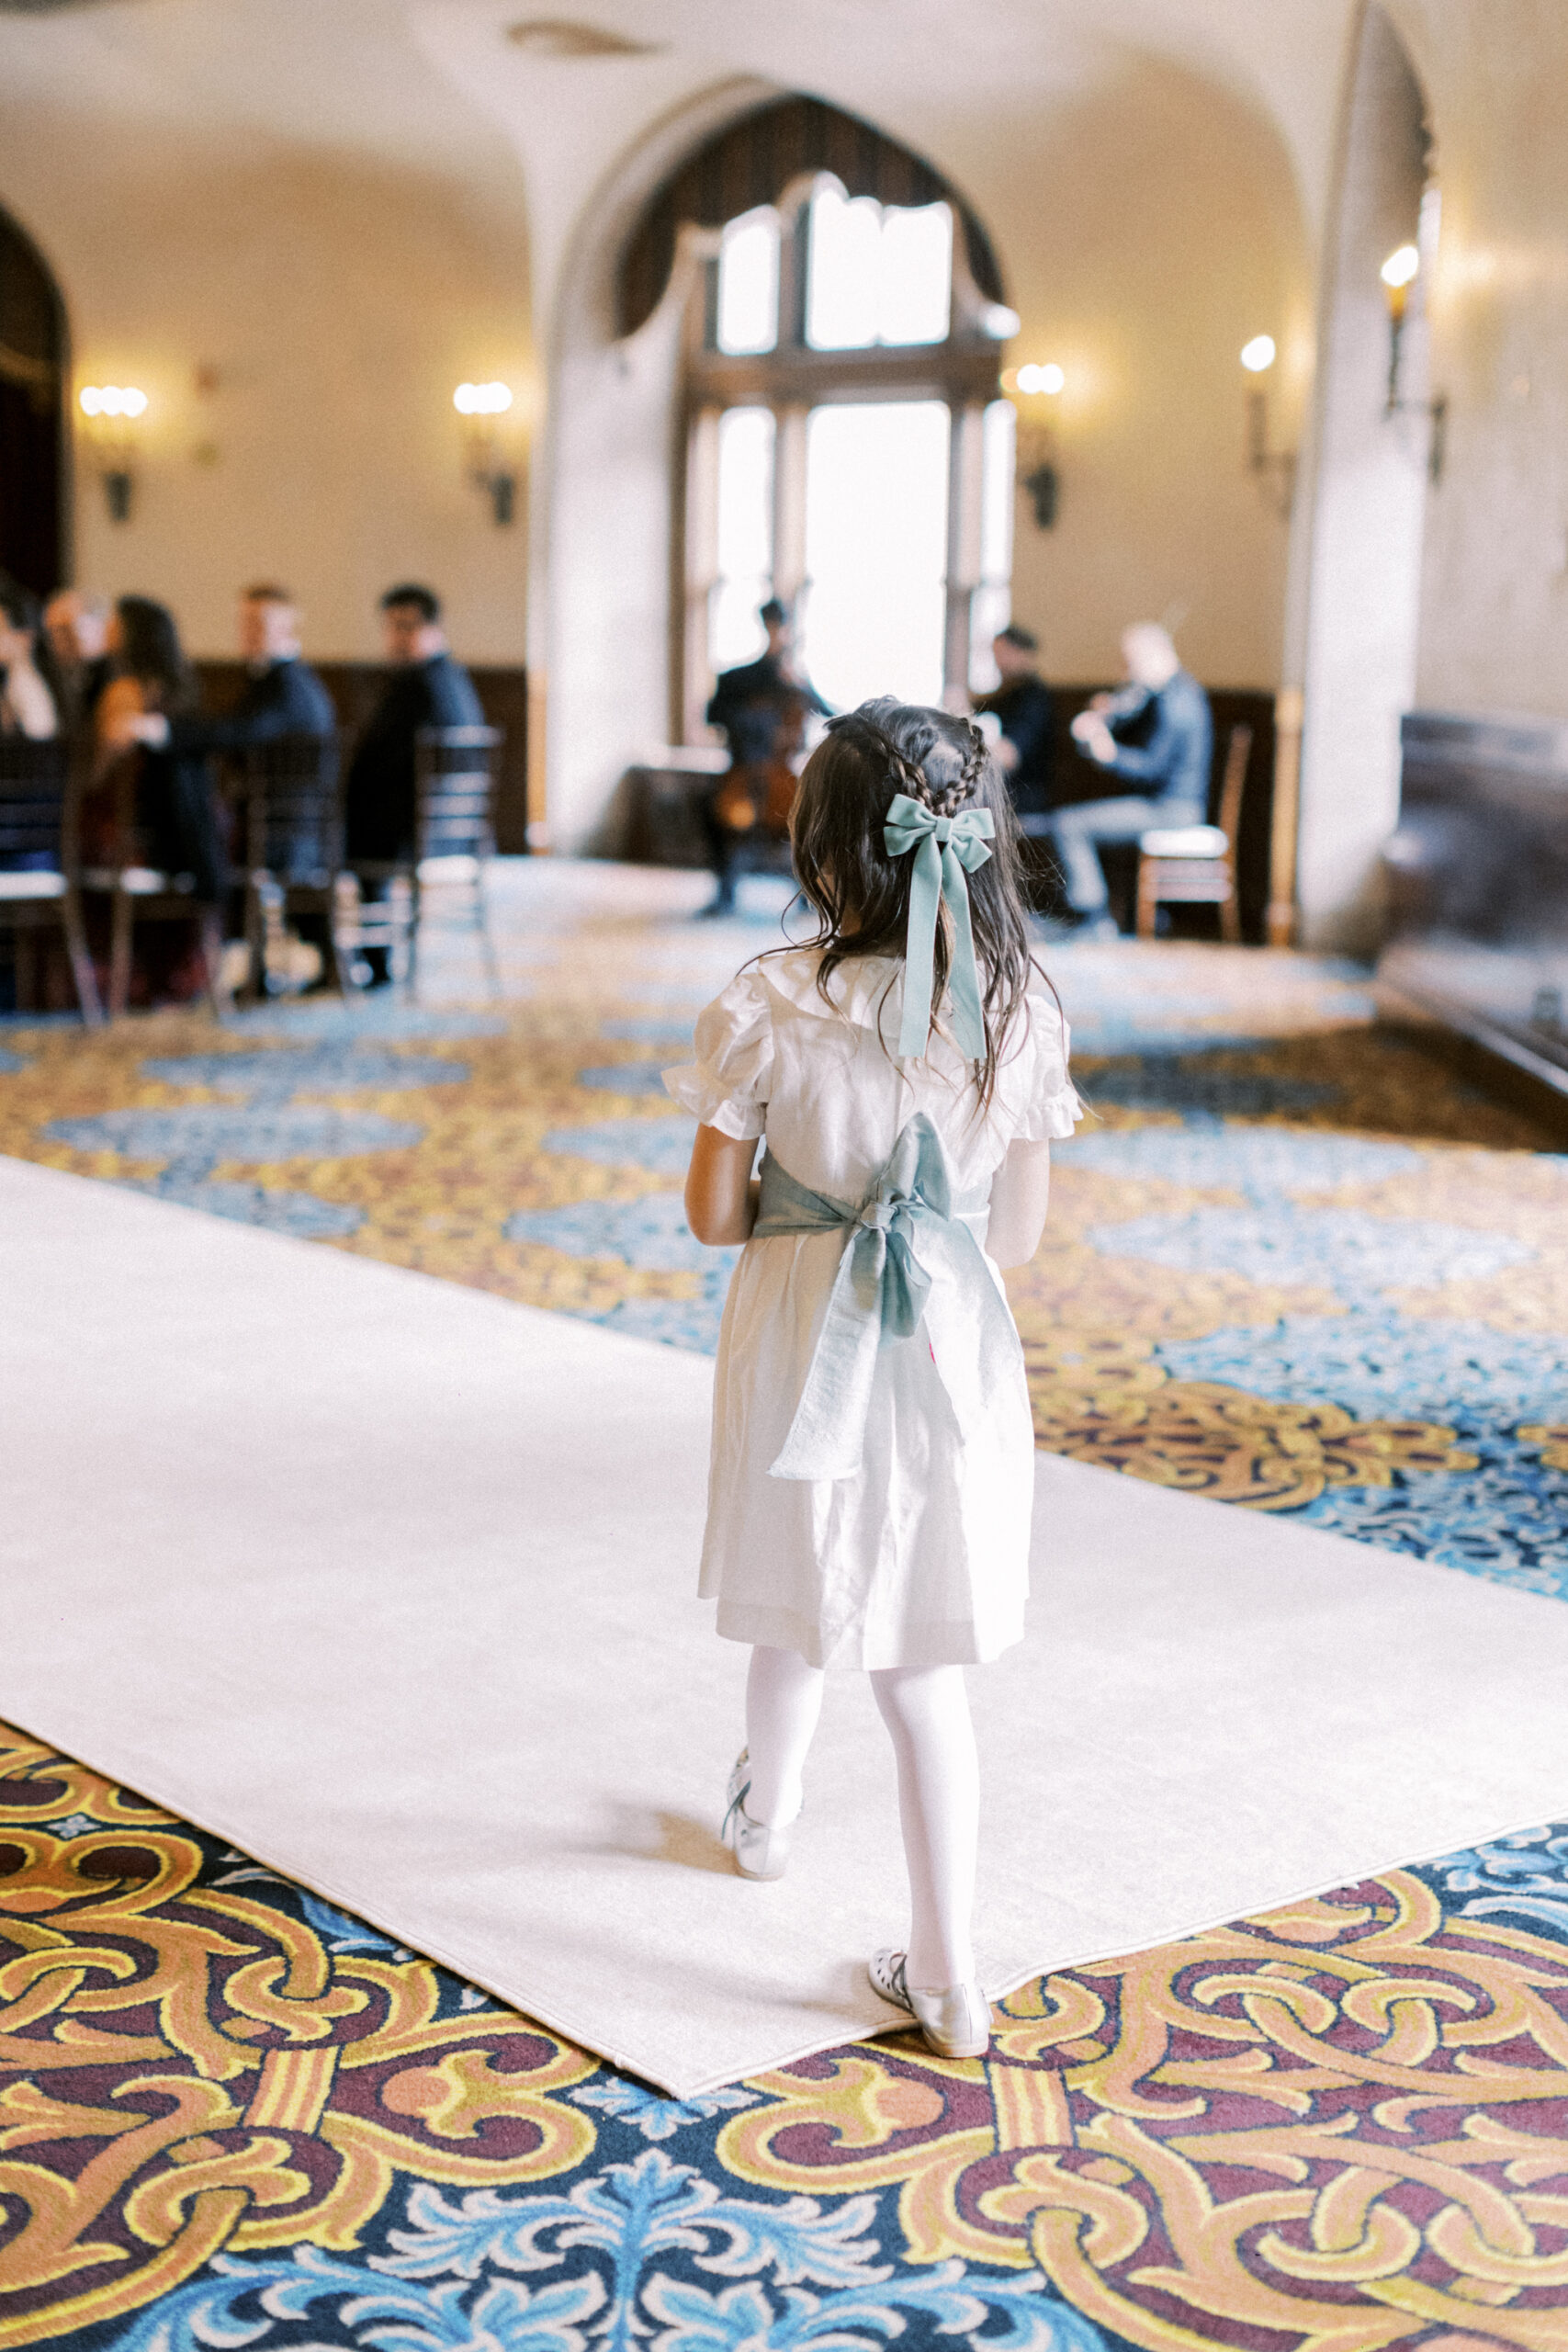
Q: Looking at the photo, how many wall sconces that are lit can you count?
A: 5